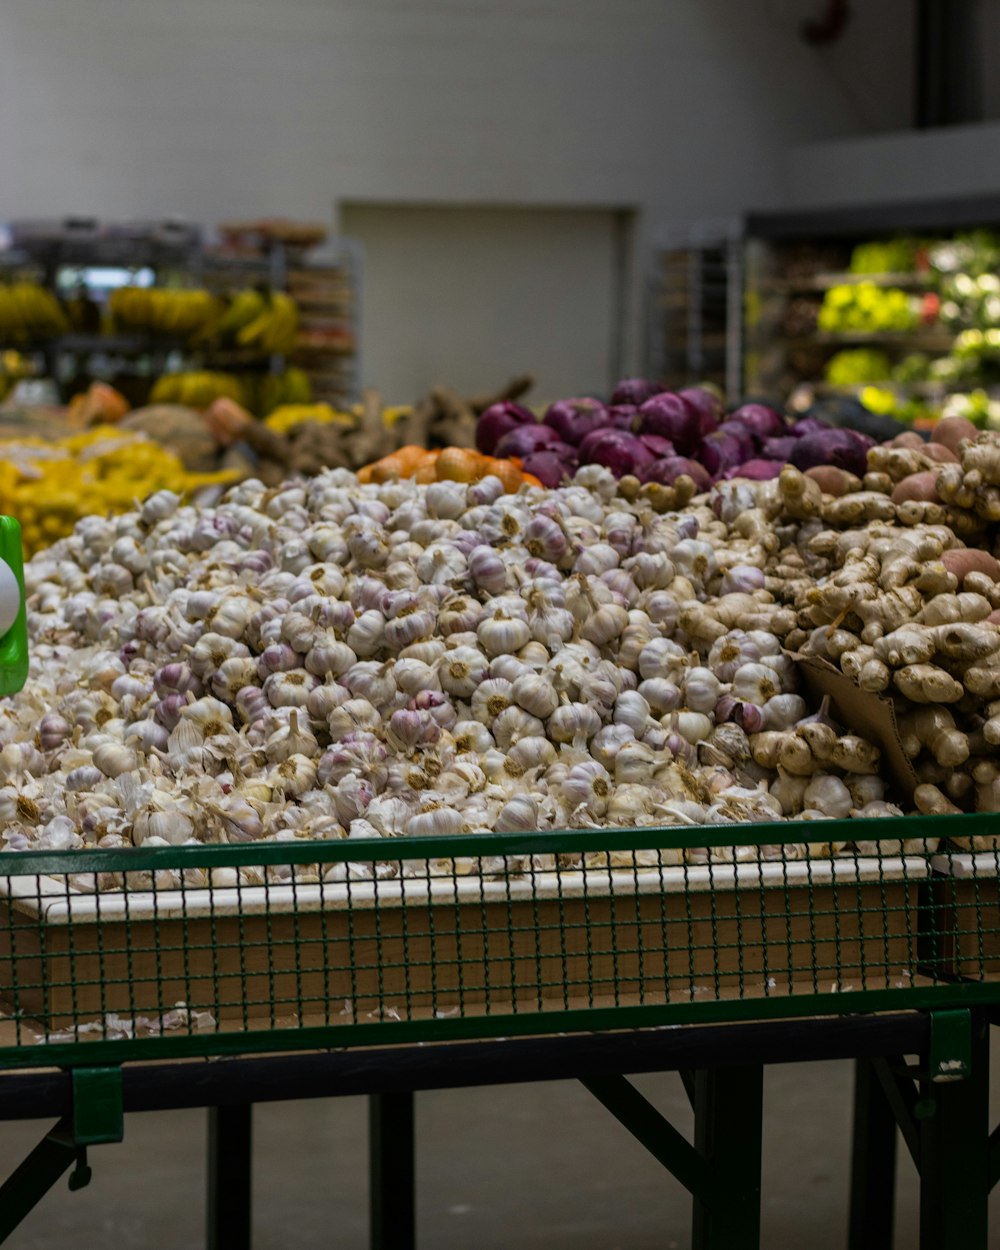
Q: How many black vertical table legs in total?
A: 5